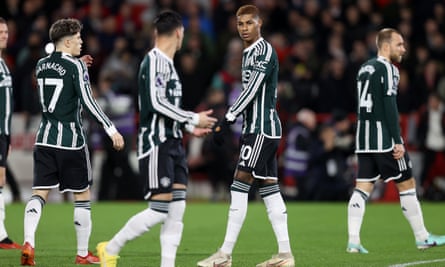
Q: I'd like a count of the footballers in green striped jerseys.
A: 5